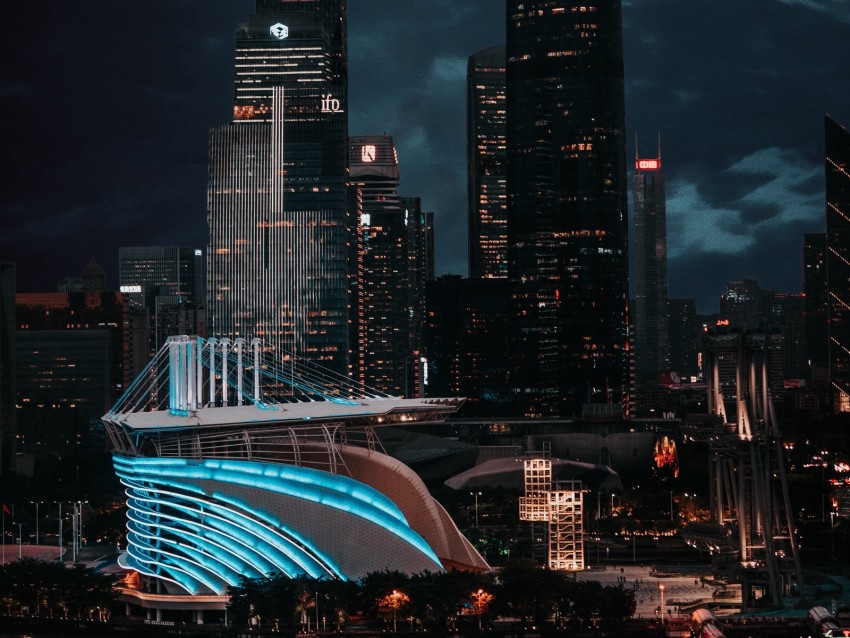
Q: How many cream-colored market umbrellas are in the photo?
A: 0